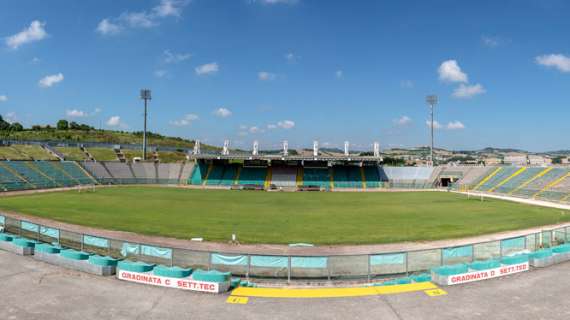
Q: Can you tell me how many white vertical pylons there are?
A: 7